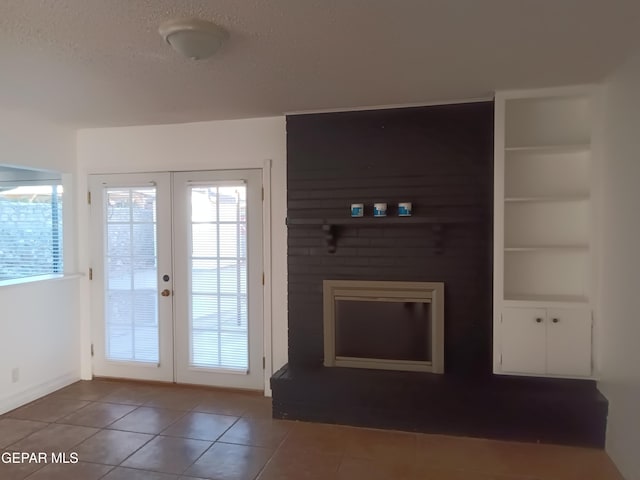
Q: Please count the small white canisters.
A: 3